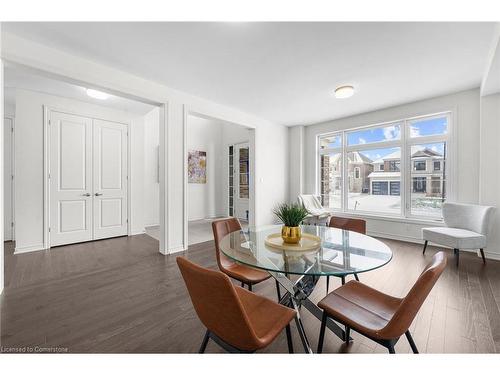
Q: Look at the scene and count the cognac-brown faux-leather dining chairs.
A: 4